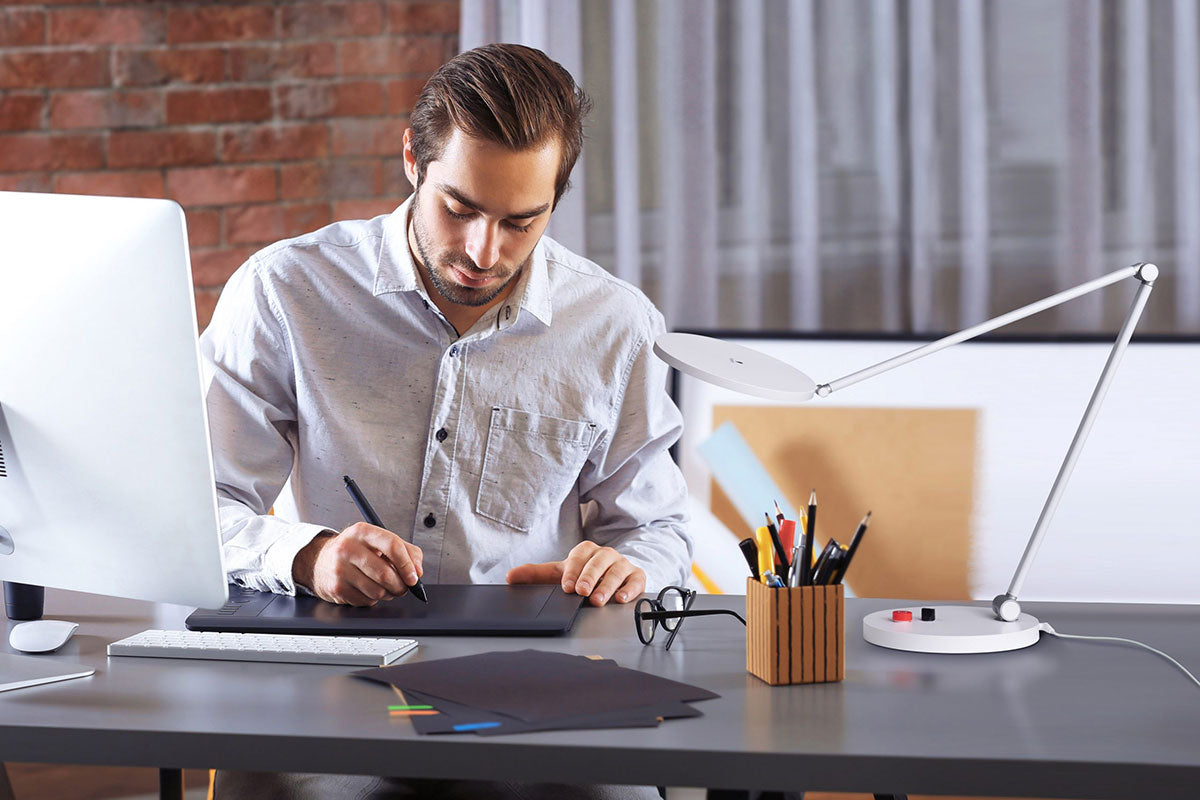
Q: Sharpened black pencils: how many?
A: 3